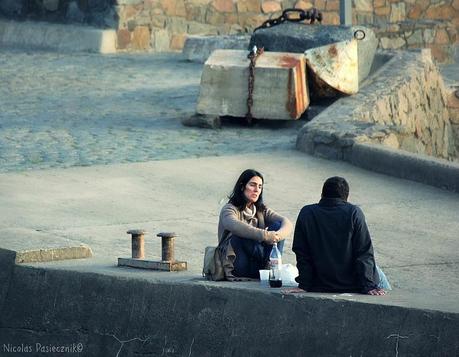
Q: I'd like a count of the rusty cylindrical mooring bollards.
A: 2